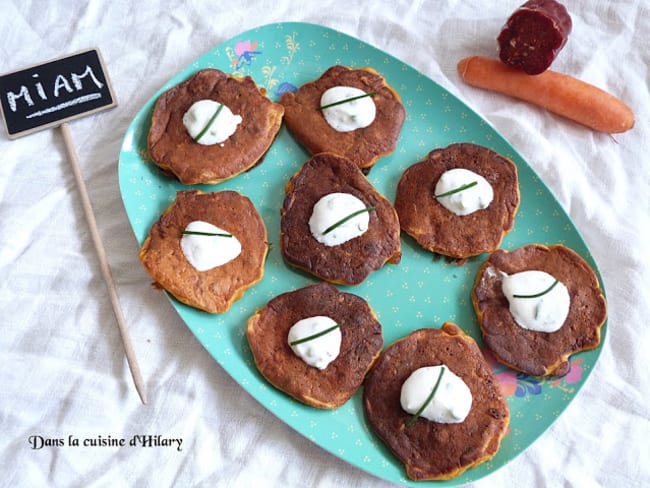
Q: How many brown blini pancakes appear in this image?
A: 8